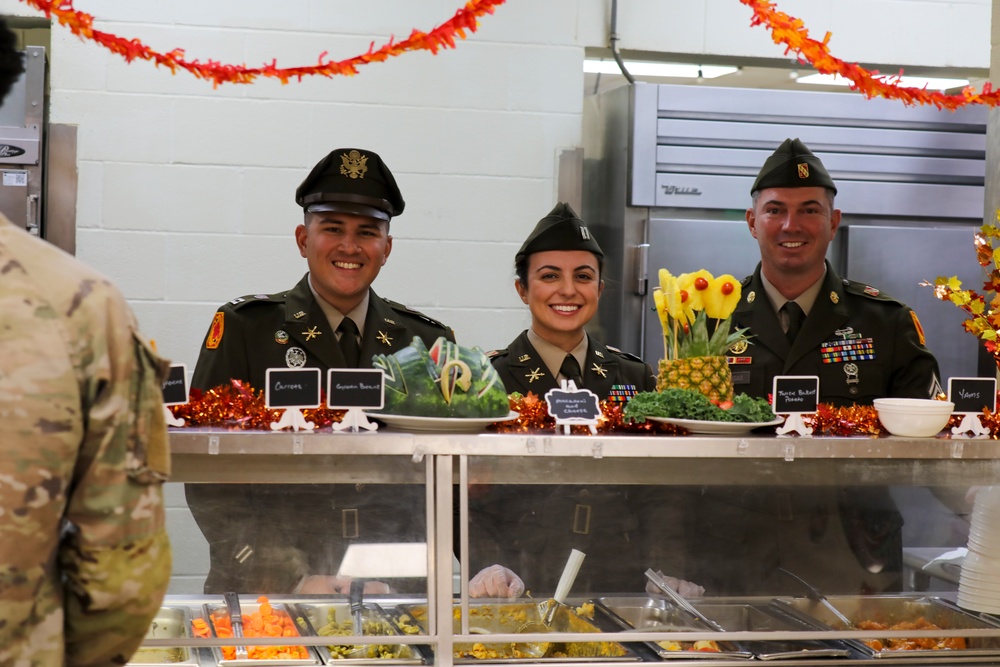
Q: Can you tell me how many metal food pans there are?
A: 7